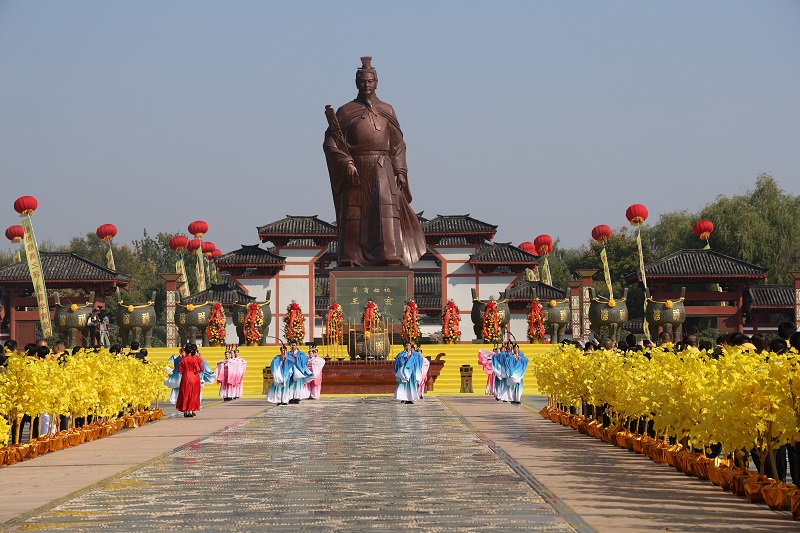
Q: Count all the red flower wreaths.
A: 9